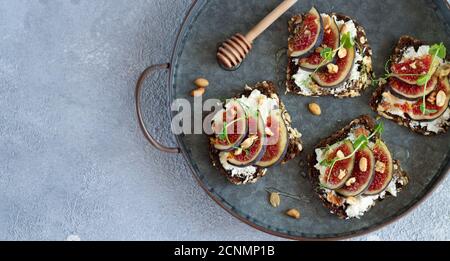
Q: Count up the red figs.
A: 12